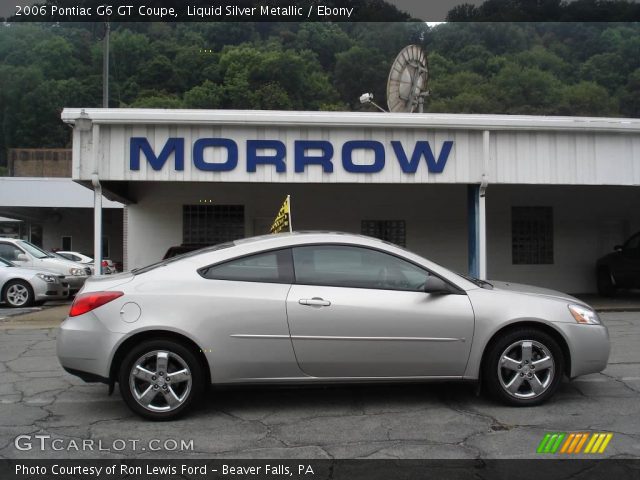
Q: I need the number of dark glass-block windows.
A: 3